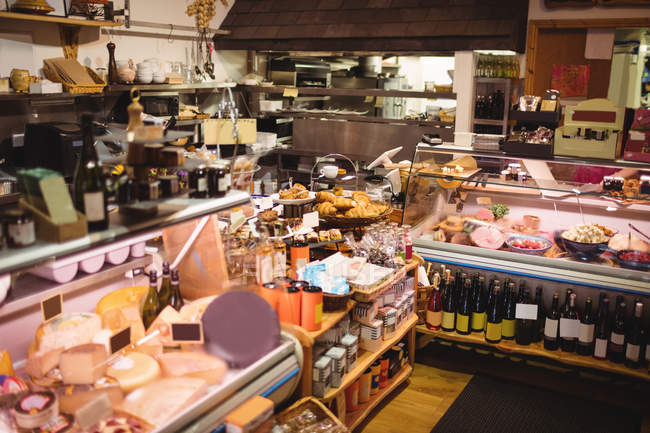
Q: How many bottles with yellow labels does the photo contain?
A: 5